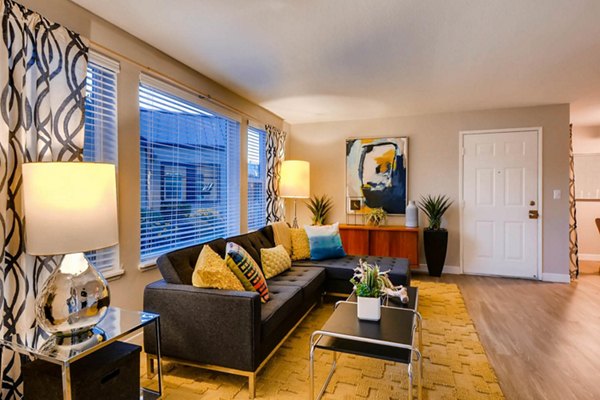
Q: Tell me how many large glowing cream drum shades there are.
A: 2